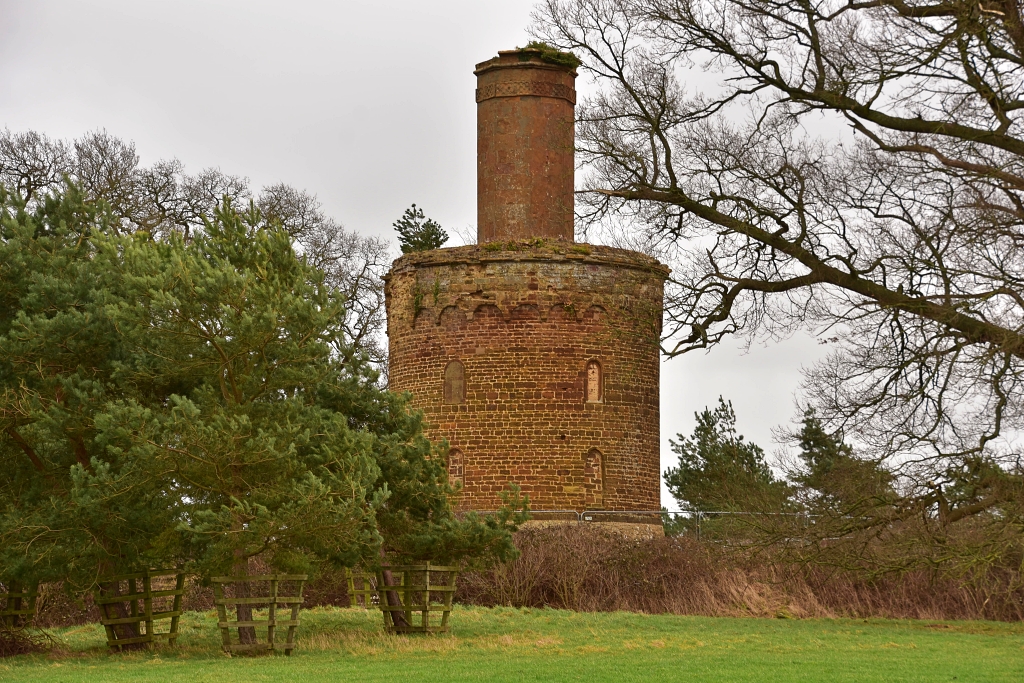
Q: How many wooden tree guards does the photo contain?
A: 5